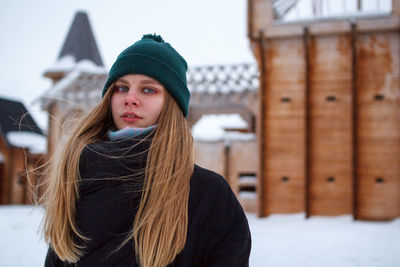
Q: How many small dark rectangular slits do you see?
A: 6